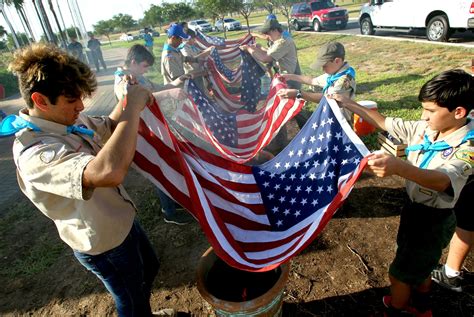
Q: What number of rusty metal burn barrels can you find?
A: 1